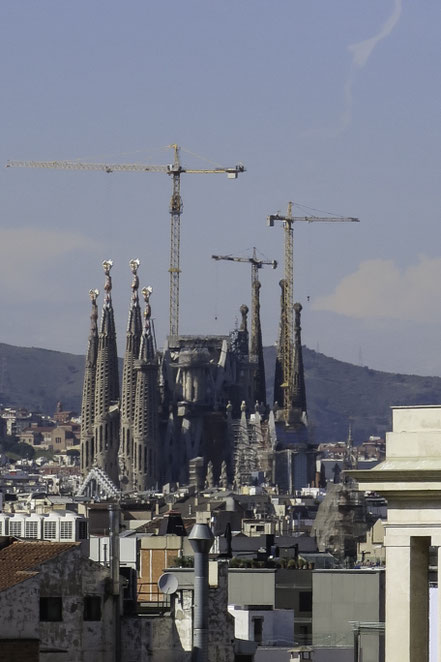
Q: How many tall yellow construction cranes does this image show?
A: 3